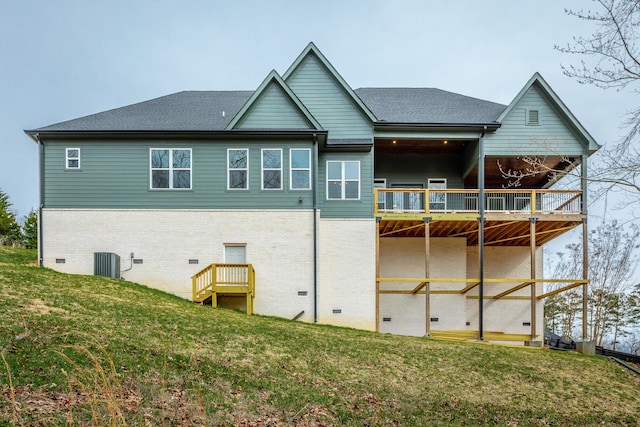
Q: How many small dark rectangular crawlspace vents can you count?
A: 9